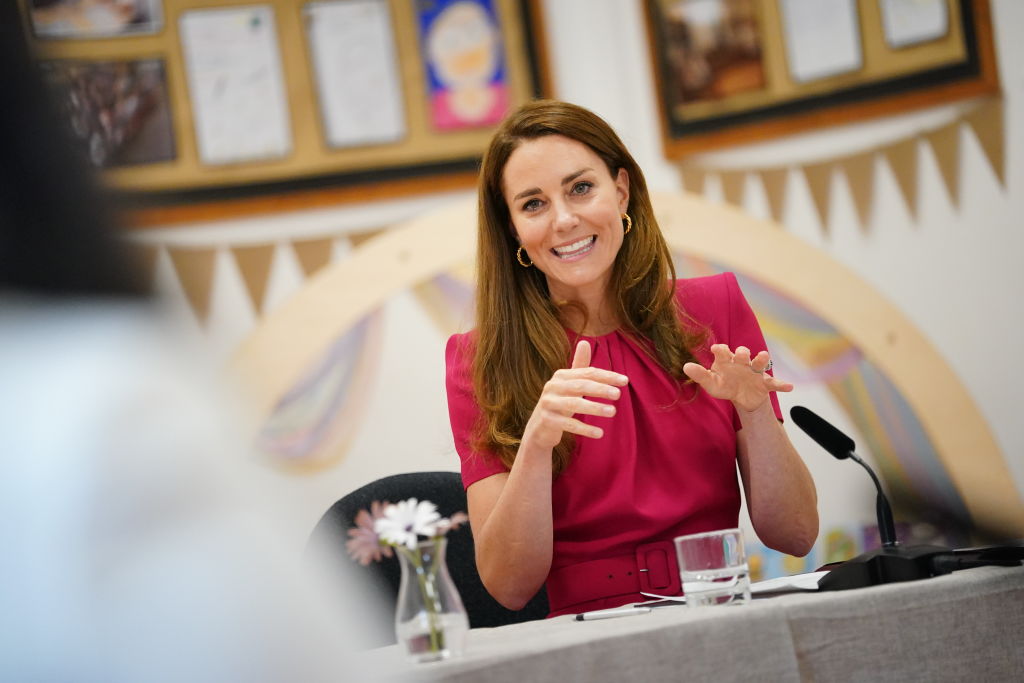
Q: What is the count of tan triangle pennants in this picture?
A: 13